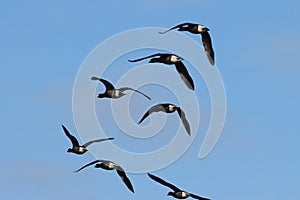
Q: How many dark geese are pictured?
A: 7